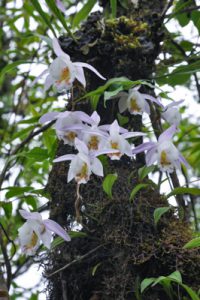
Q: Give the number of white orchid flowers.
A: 9